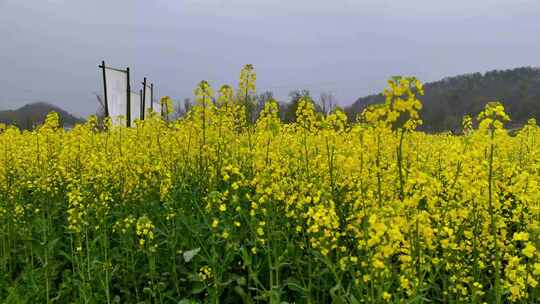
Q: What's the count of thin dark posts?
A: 5